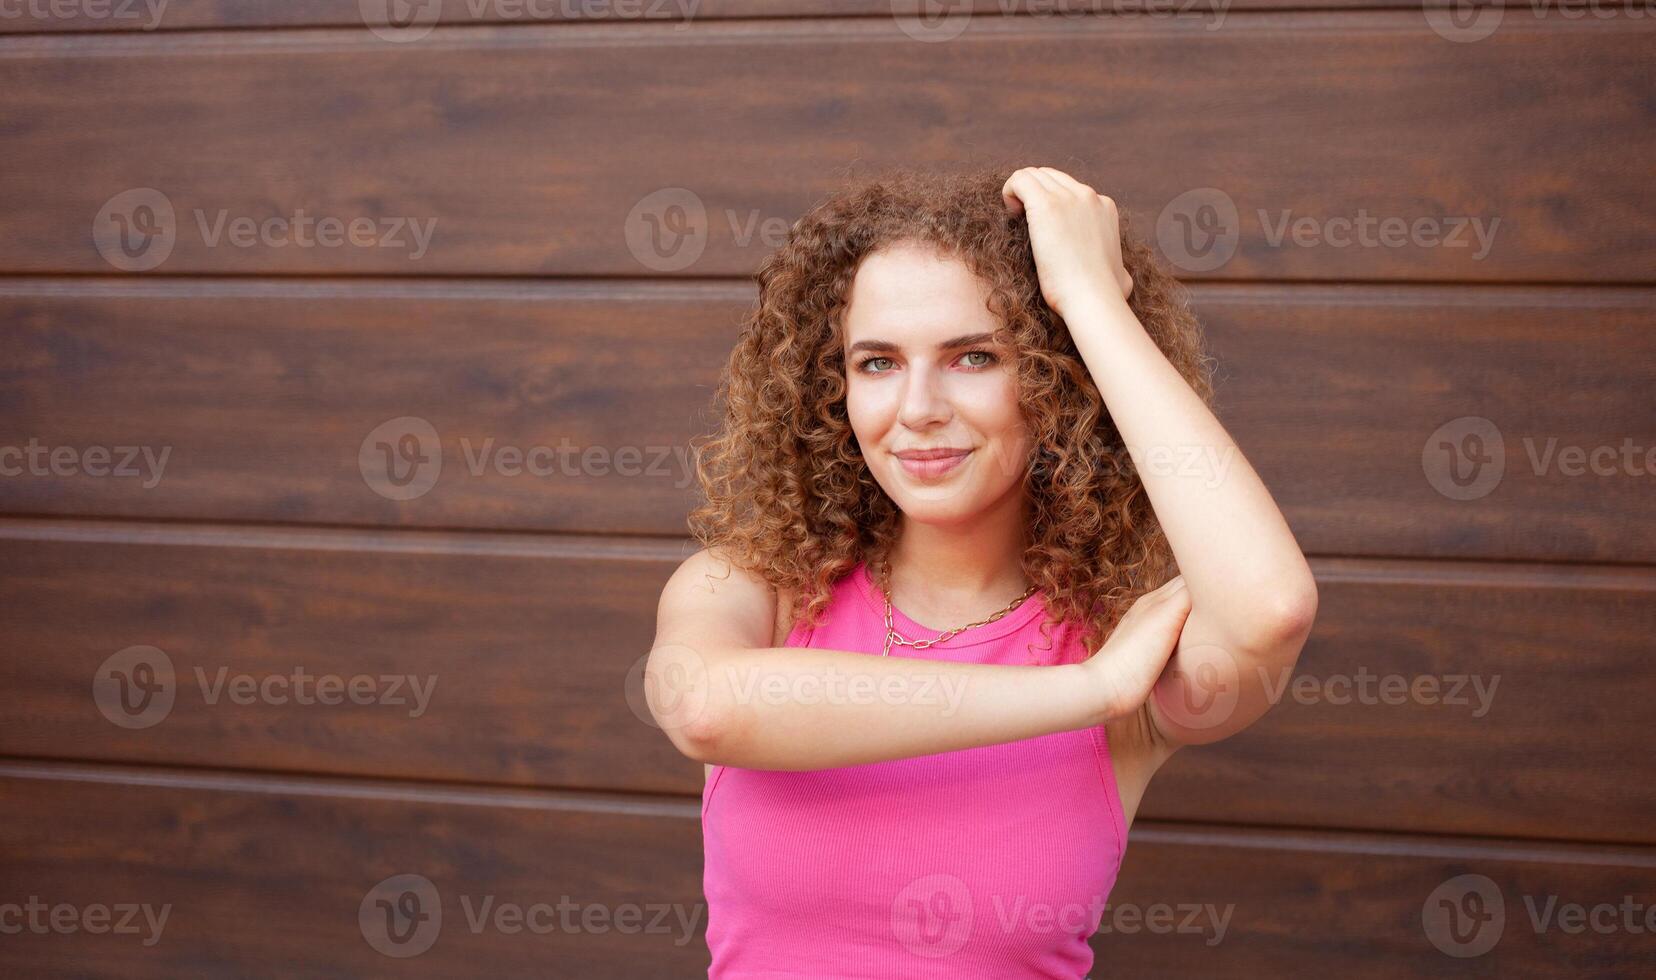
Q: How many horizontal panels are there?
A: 5